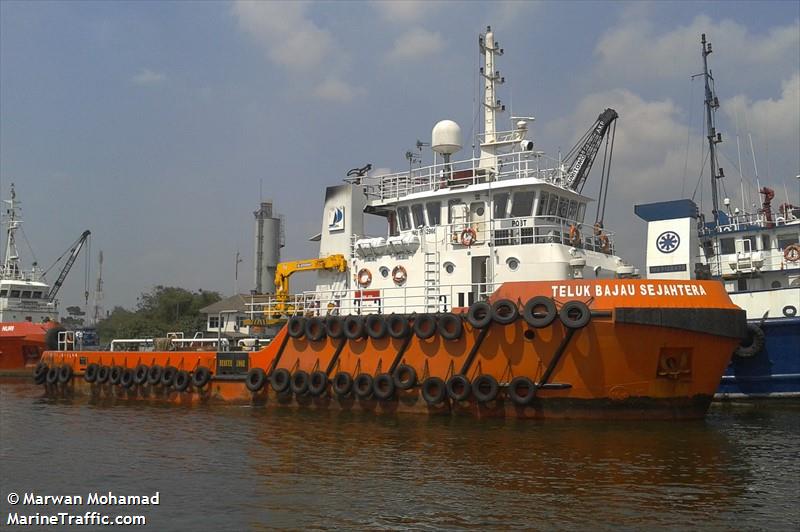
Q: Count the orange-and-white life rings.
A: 6